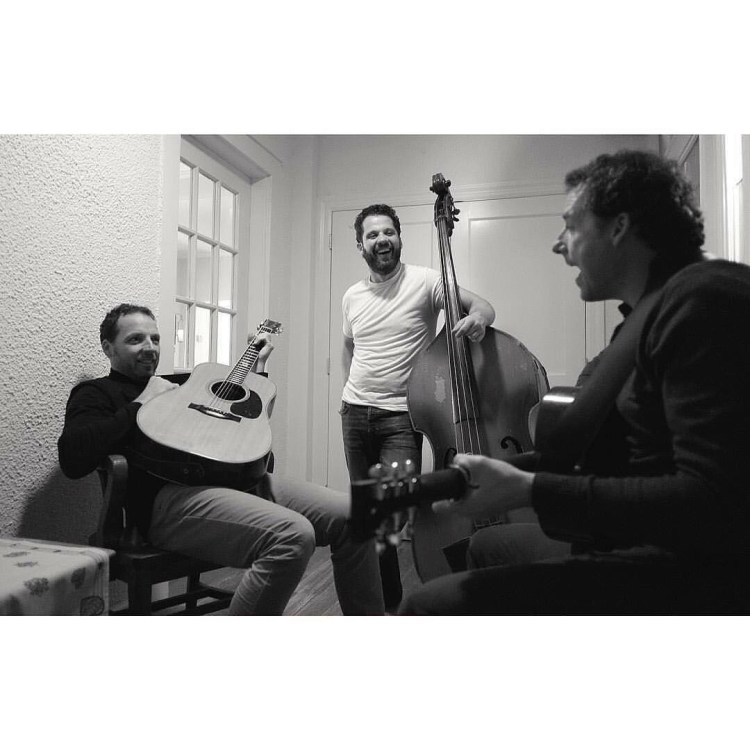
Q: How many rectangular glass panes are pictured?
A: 9